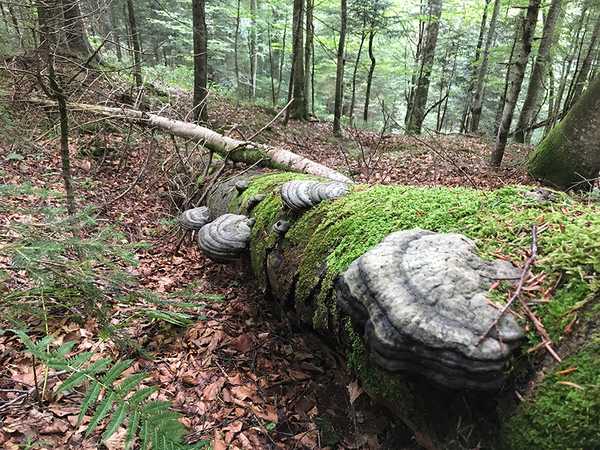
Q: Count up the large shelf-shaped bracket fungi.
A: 4